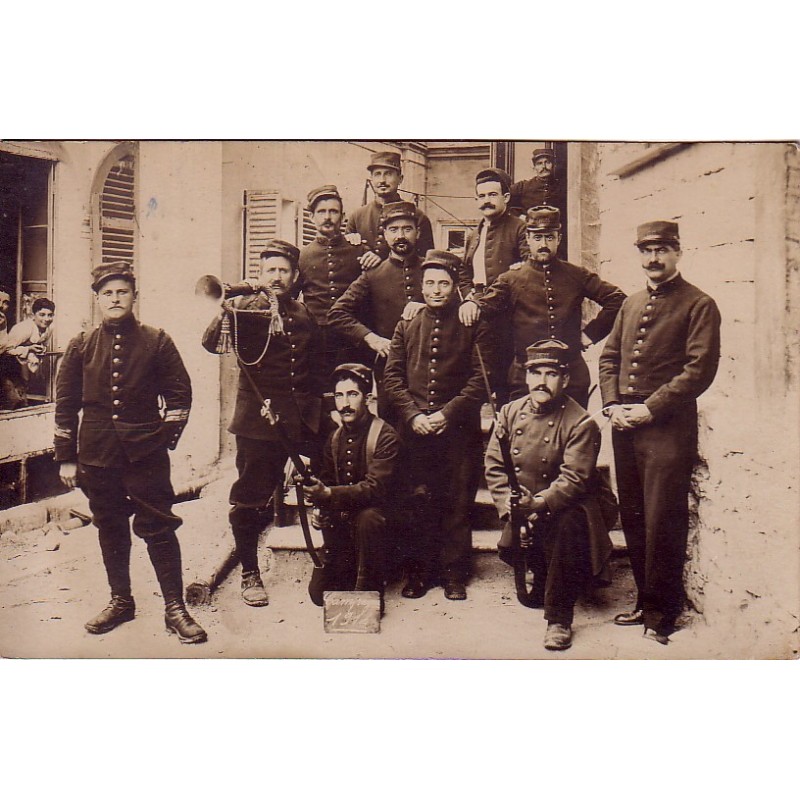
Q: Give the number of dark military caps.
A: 12